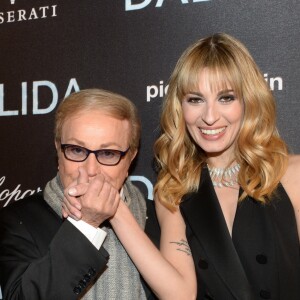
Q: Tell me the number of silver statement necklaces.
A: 1